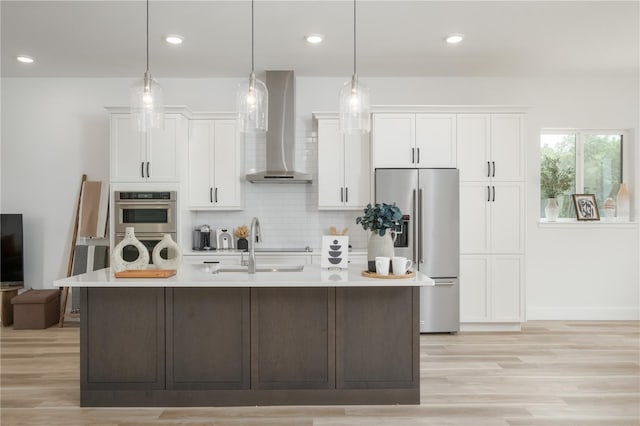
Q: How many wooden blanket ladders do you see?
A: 1